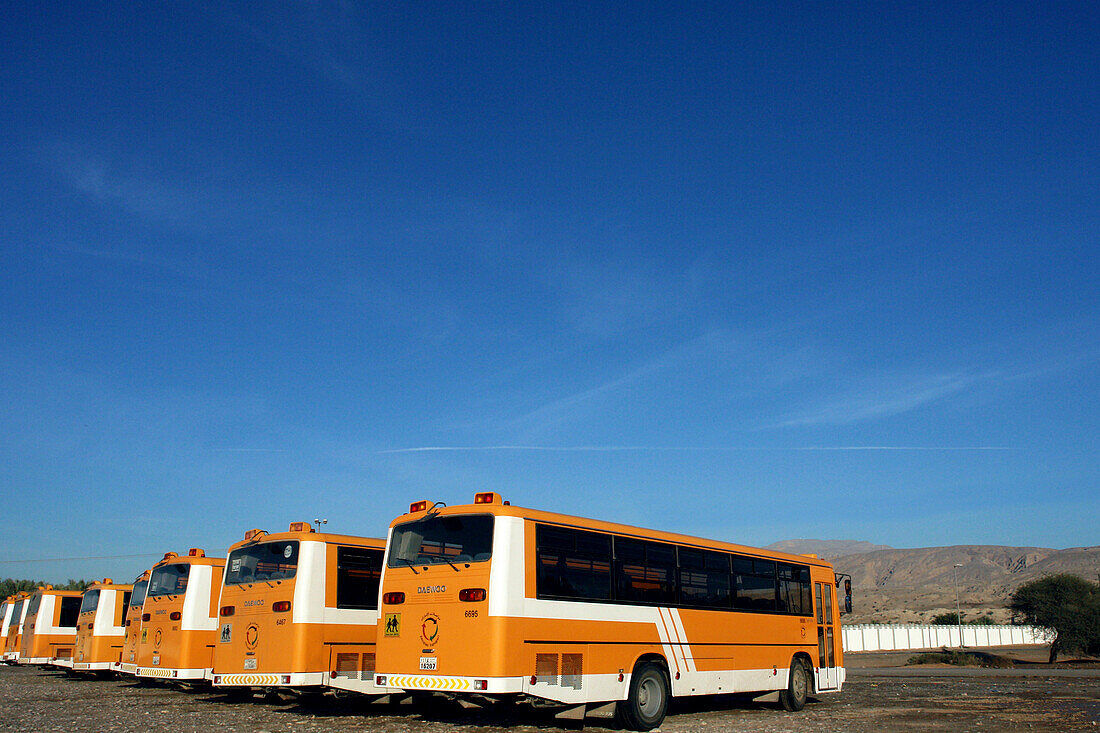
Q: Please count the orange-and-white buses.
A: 8